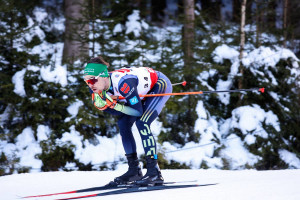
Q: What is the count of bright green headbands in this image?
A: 1